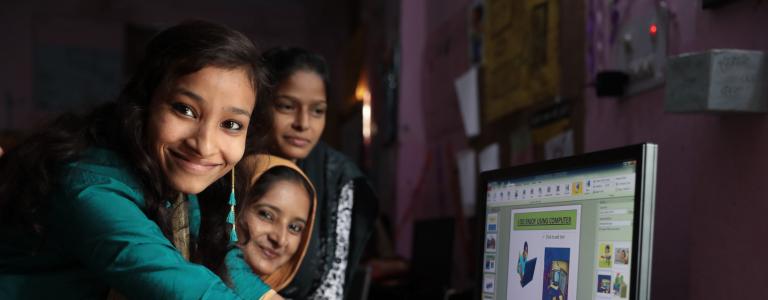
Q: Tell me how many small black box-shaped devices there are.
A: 1